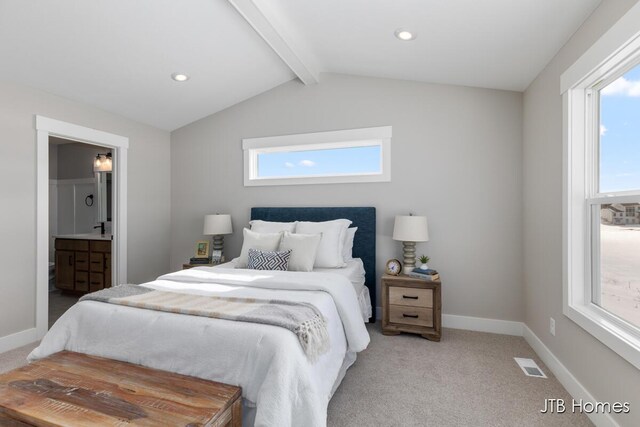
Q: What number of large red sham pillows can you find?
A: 0